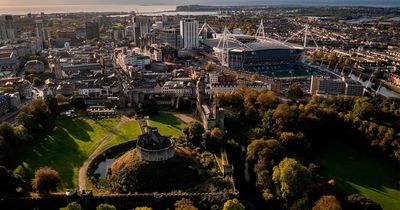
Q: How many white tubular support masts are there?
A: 4